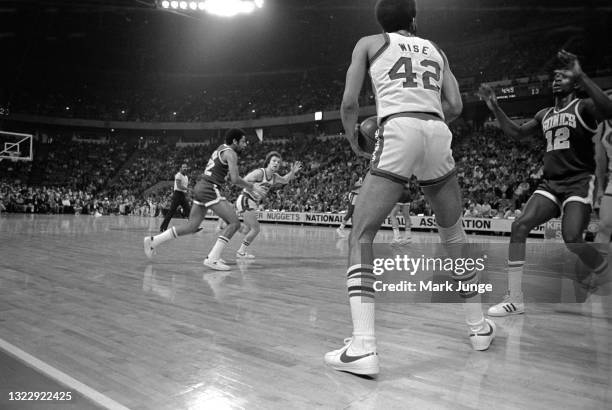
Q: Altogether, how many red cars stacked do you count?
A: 0